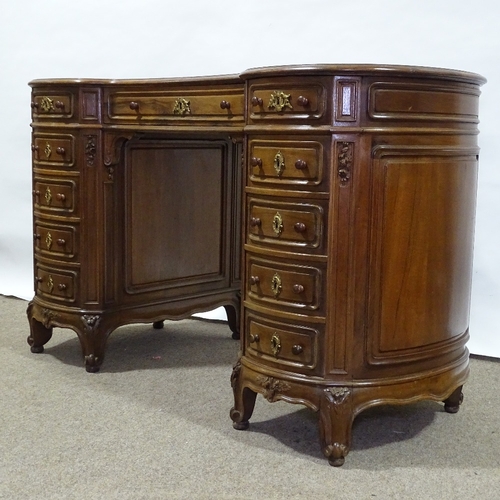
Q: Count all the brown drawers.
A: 11